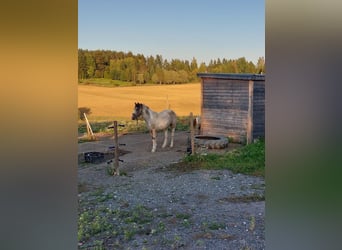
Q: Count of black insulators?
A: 6